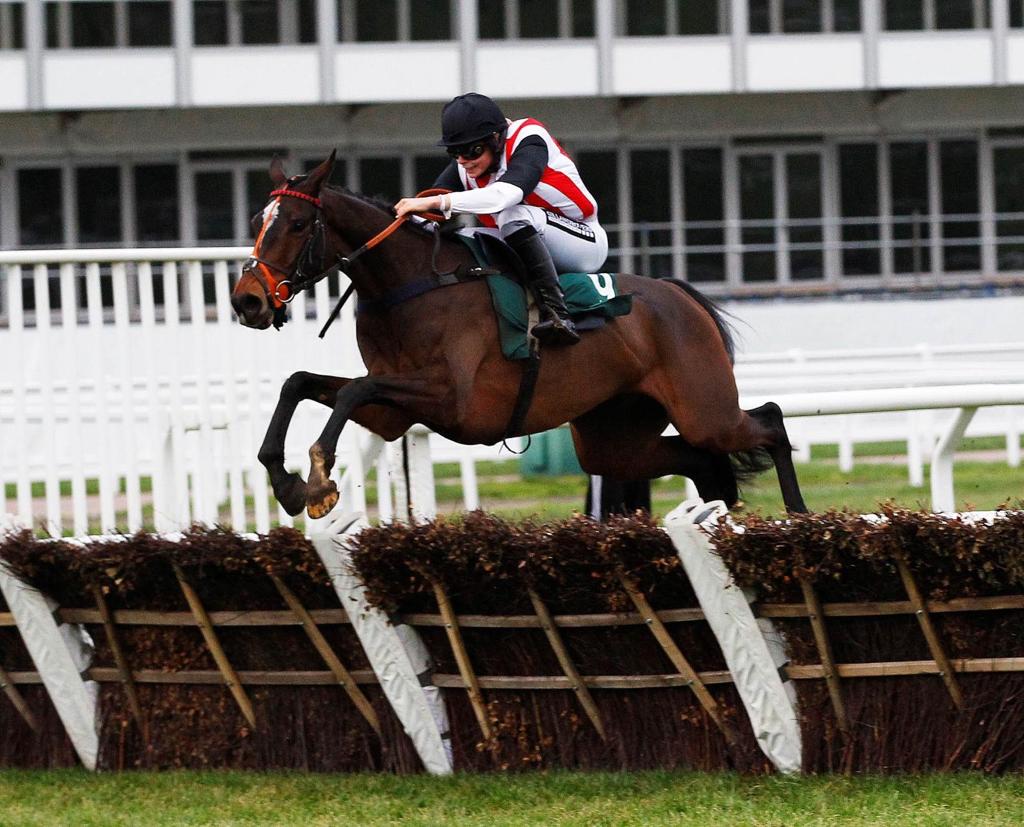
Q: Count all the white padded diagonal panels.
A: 3